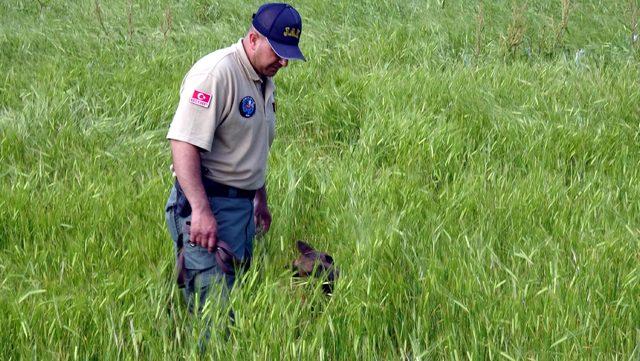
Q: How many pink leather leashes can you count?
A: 0